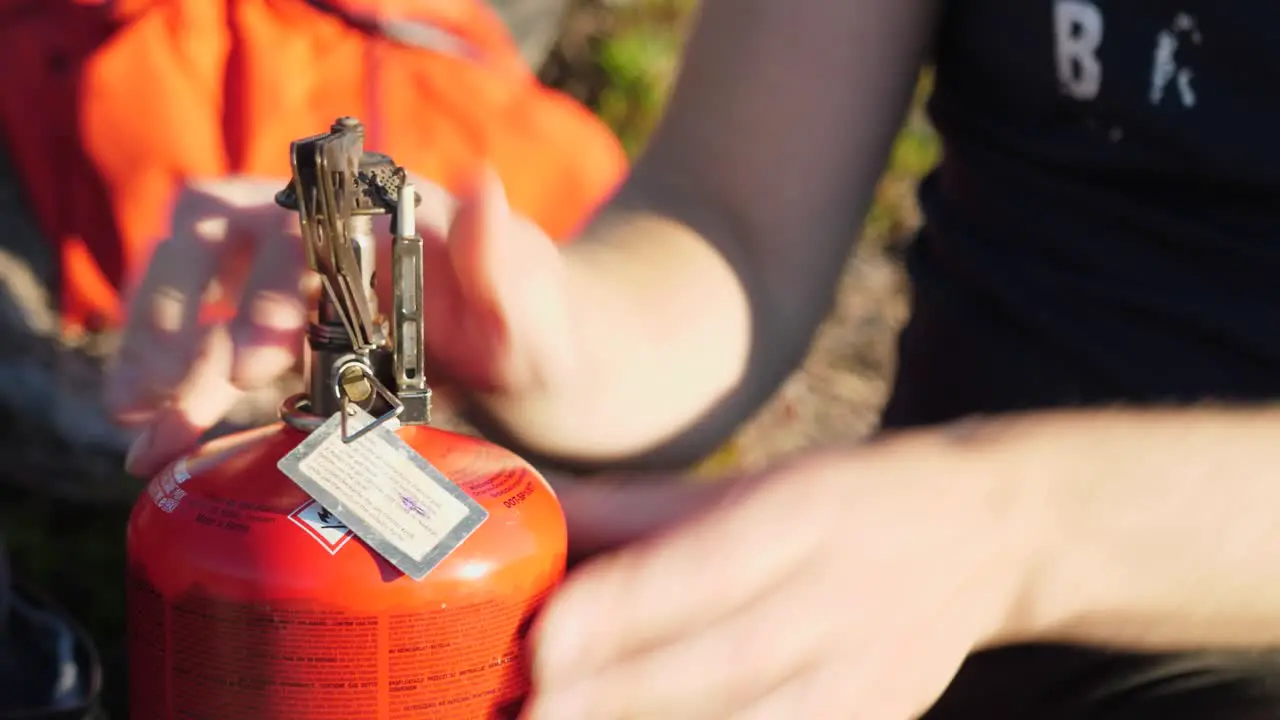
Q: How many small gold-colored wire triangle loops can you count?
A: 1